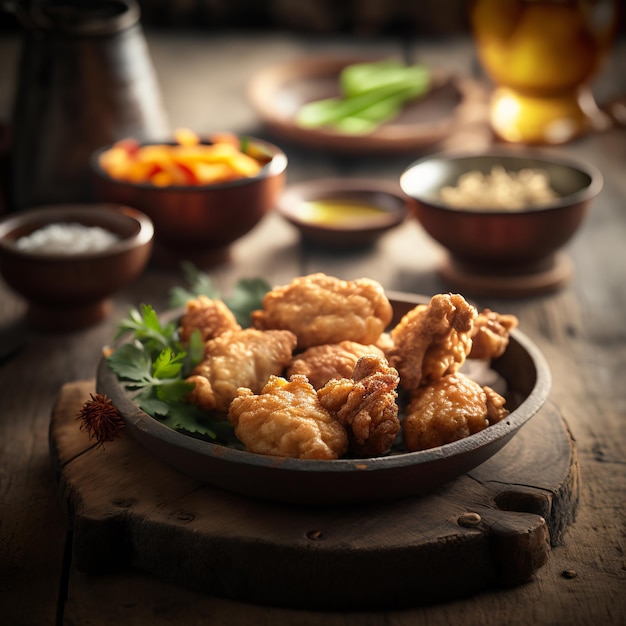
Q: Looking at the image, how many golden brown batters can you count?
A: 9